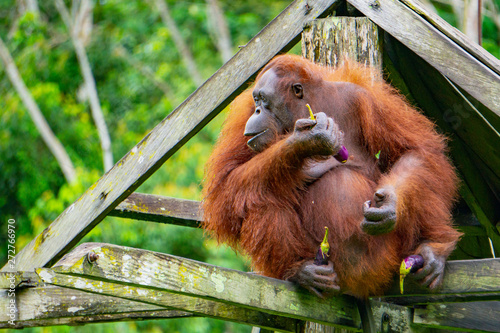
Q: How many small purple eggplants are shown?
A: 3